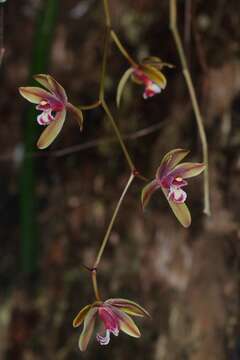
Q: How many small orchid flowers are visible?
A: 4